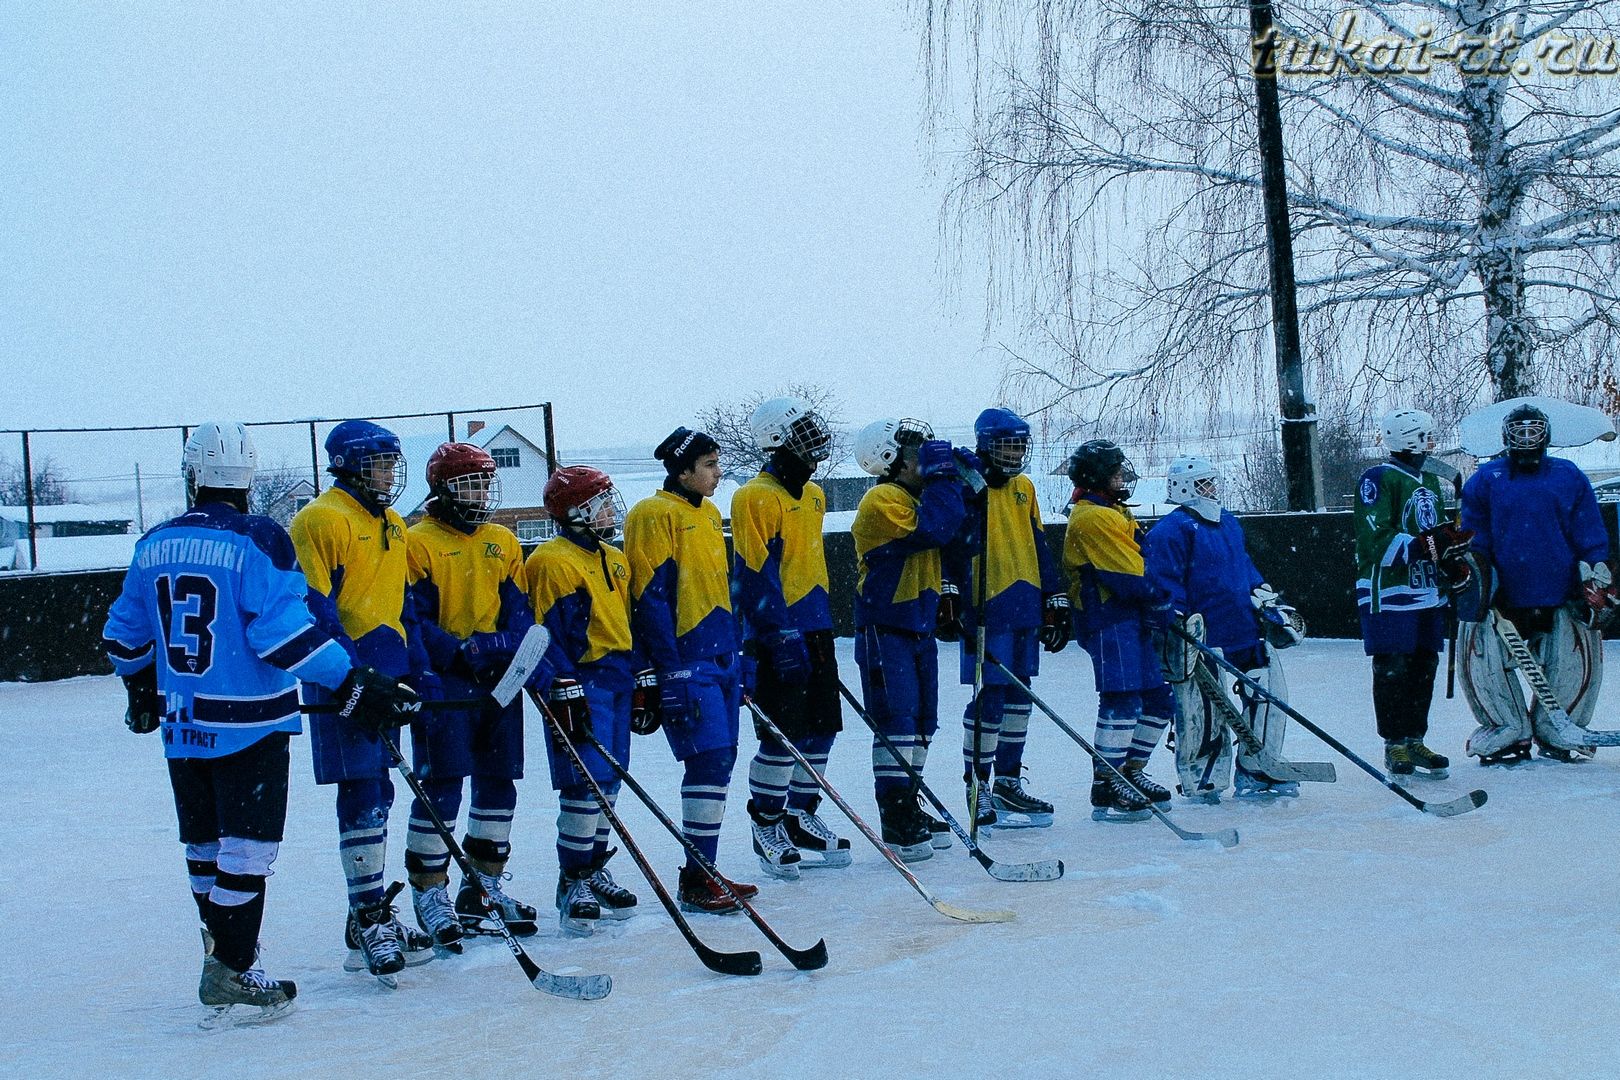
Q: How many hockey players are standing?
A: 12